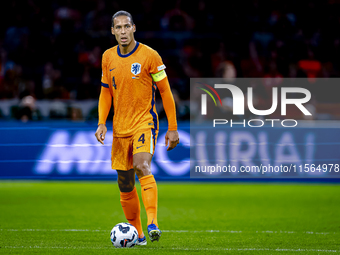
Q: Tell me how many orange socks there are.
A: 2